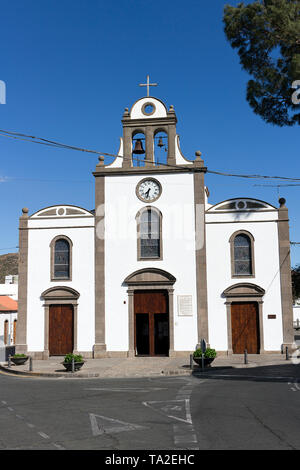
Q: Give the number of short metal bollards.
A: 6